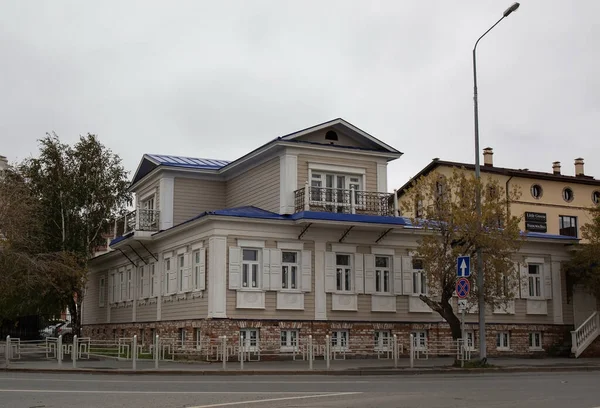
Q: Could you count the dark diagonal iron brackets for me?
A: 6